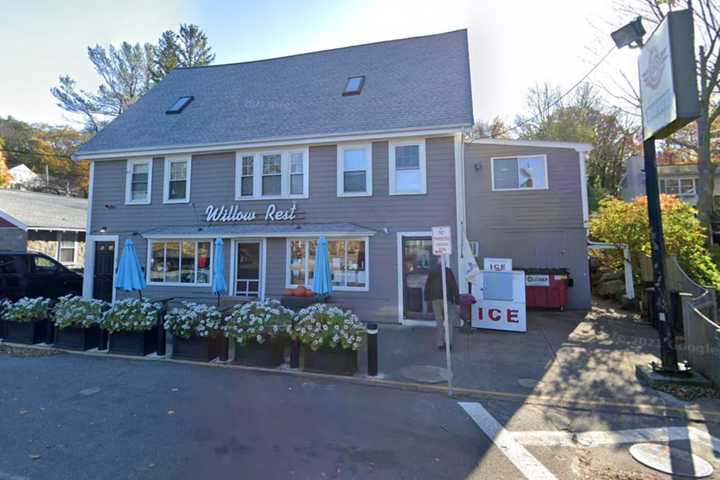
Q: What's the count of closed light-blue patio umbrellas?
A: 3